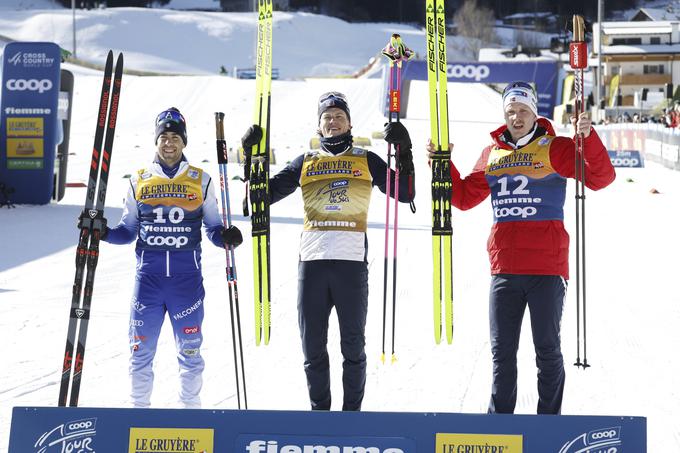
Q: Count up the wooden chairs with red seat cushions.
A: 0